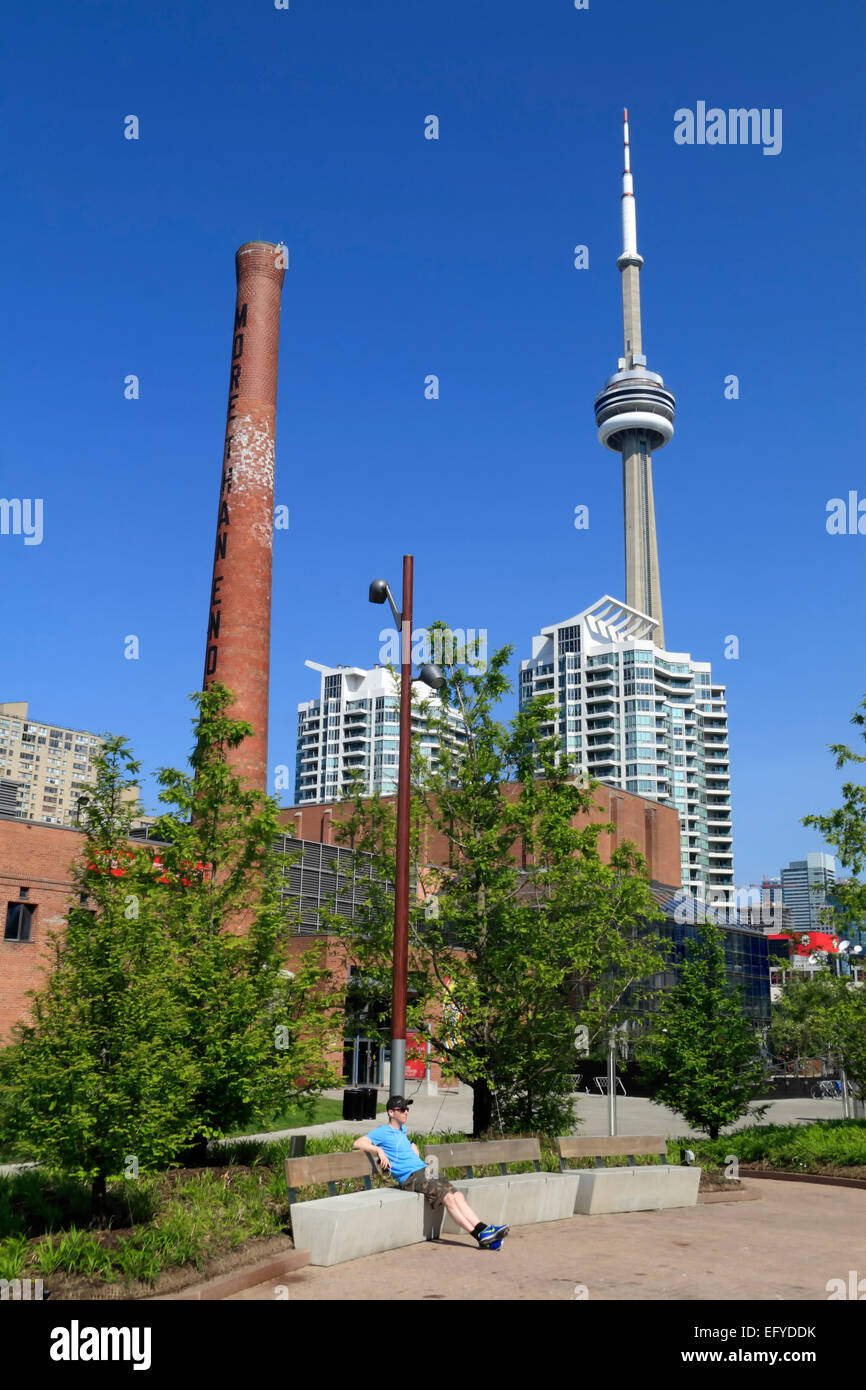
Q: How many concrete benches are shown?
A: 3